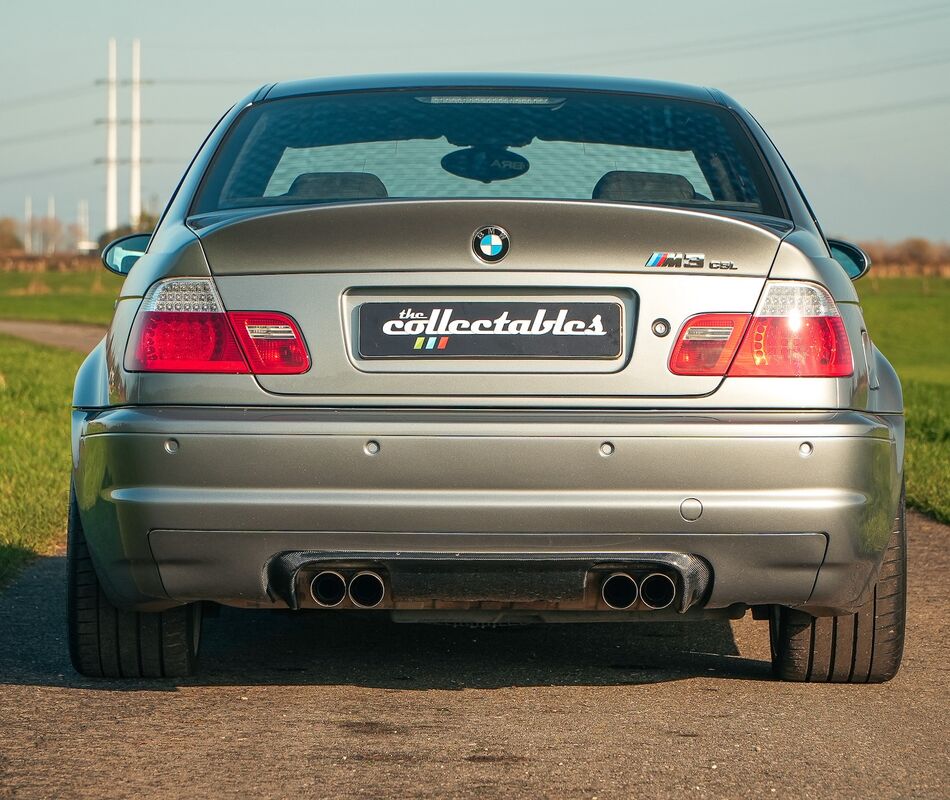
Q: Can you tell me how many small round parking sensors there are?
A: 4